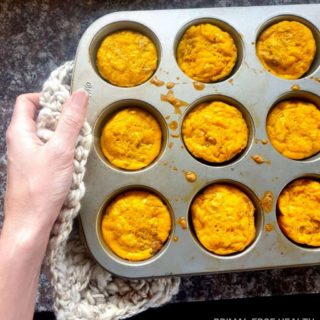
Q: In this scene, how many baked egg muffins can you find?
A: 9